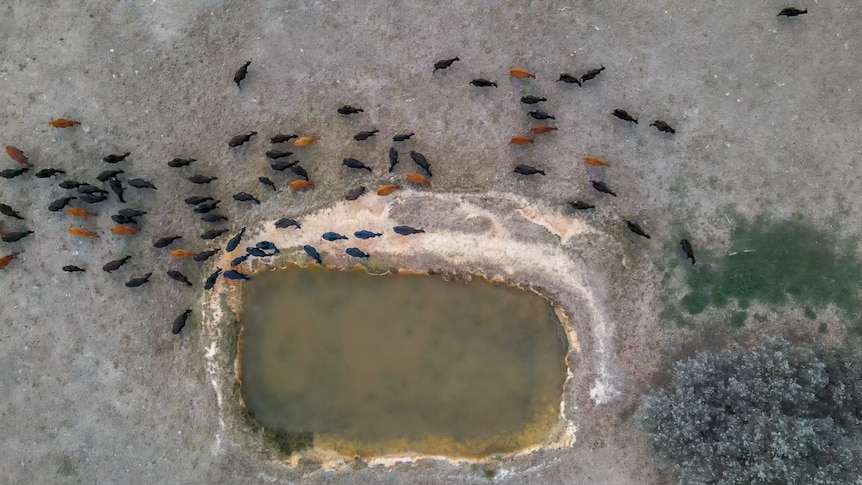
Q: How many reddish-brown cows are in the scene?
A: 15